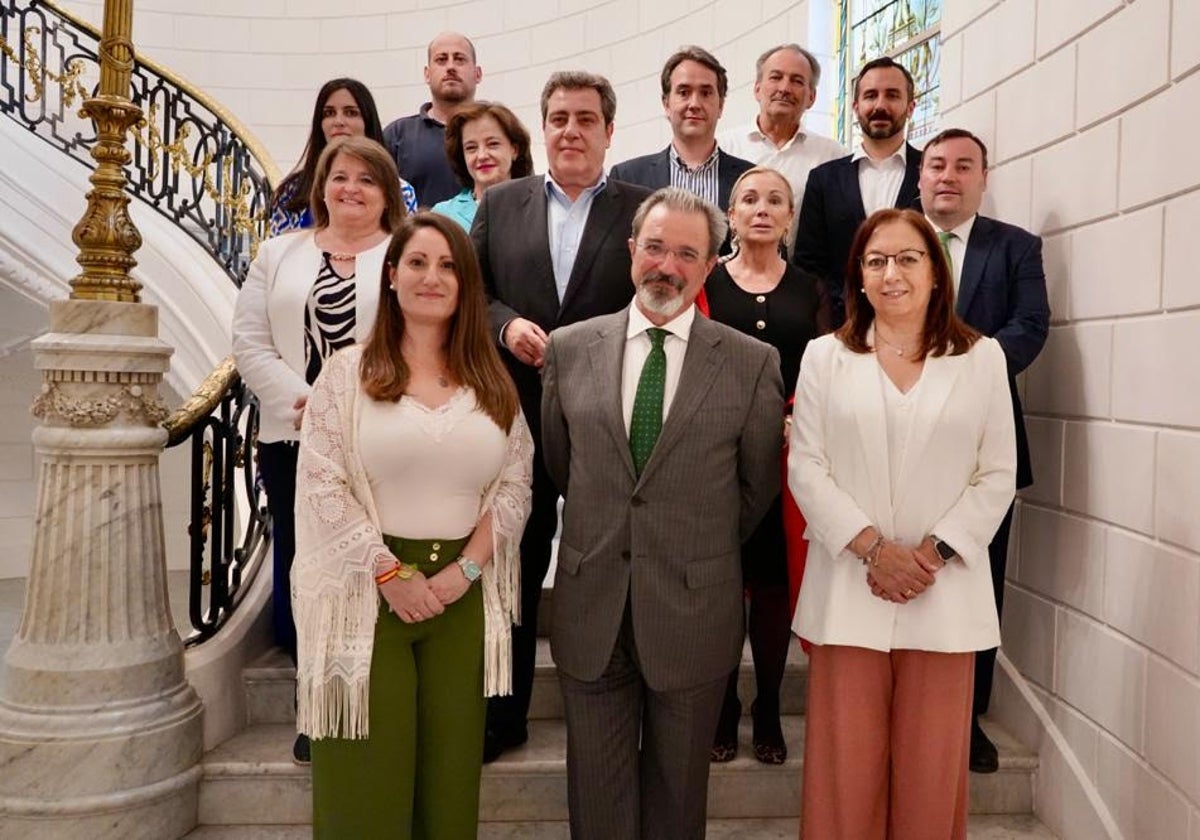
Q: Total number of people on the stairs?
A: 13